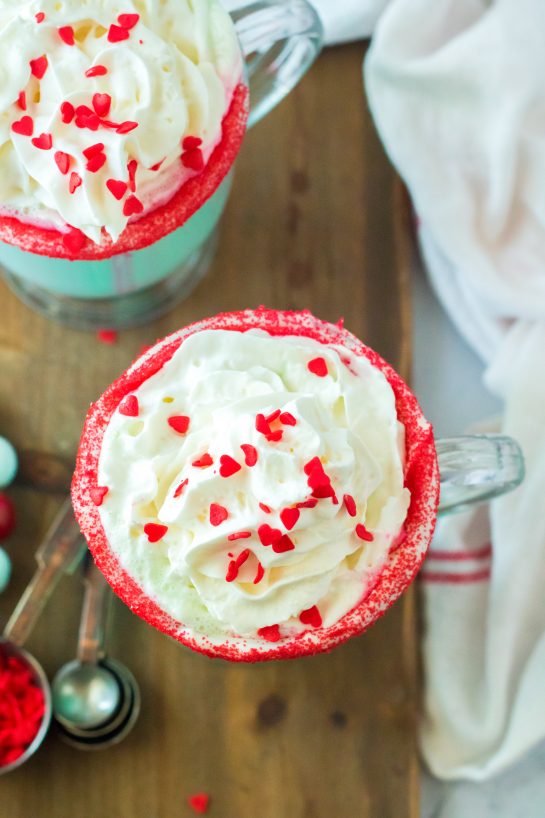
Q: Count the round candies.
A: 3